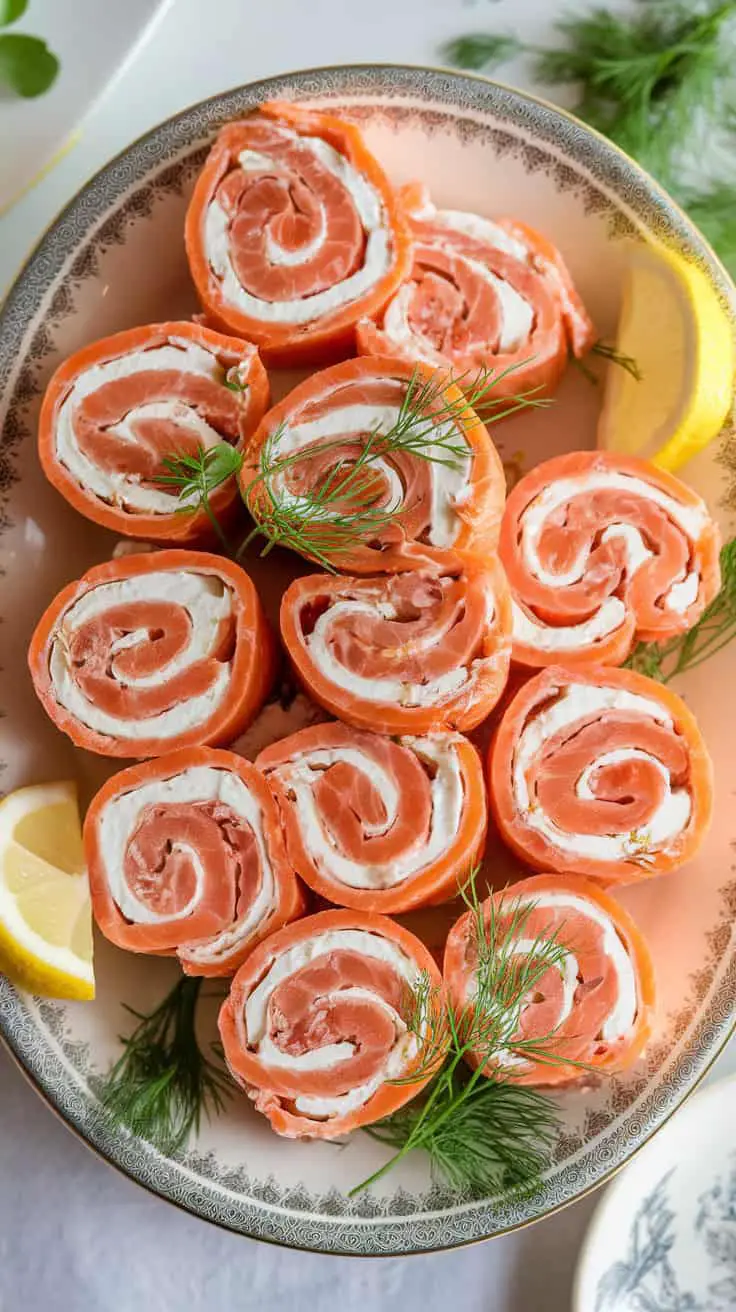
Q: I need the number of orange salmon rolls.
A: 12